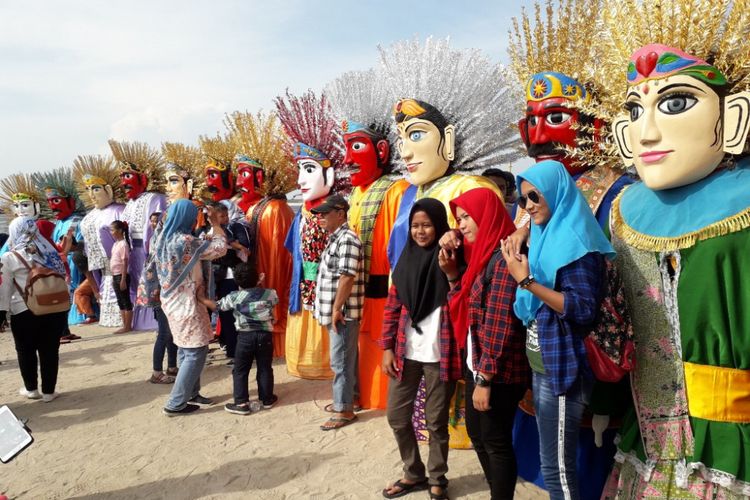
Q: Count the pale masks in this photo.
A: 6